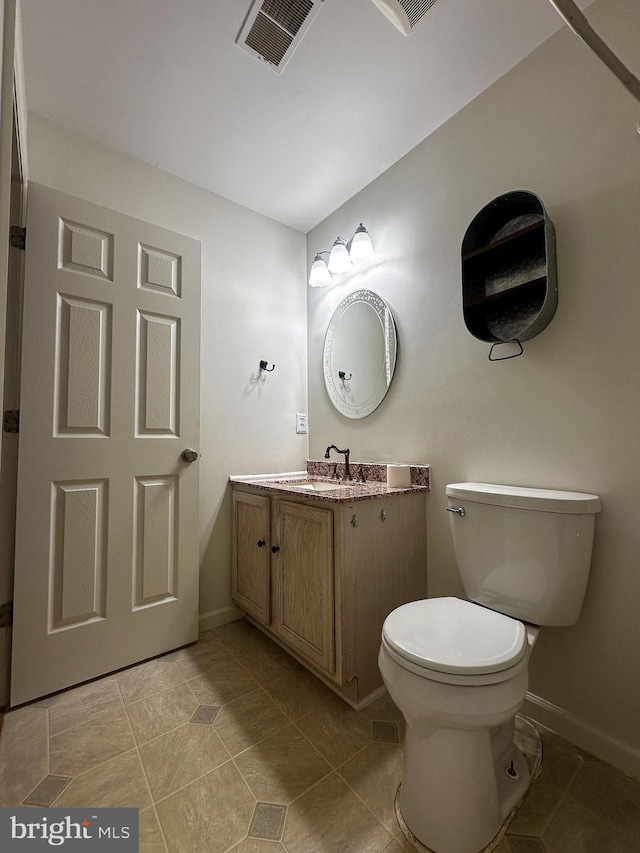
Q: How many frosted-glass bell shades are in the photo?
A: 3